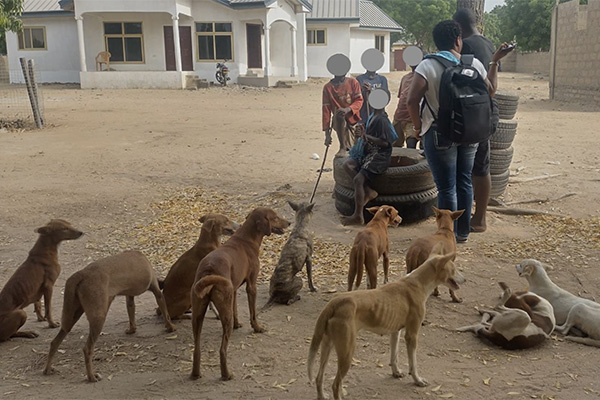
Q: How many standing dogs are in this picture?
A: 5